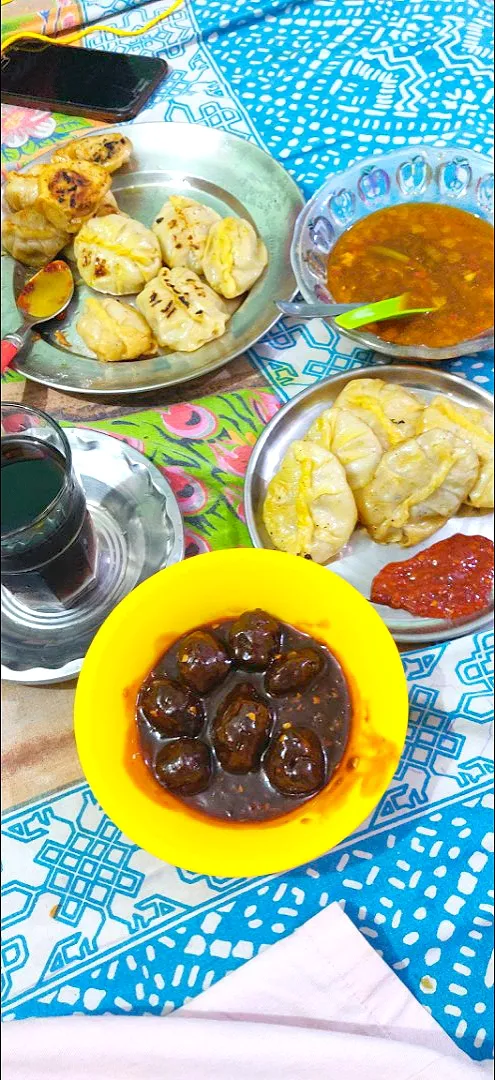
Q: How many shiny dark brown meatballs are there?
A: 7